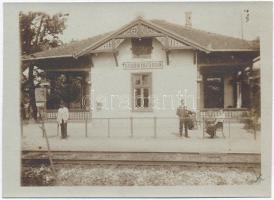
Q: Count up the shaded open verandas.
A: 2